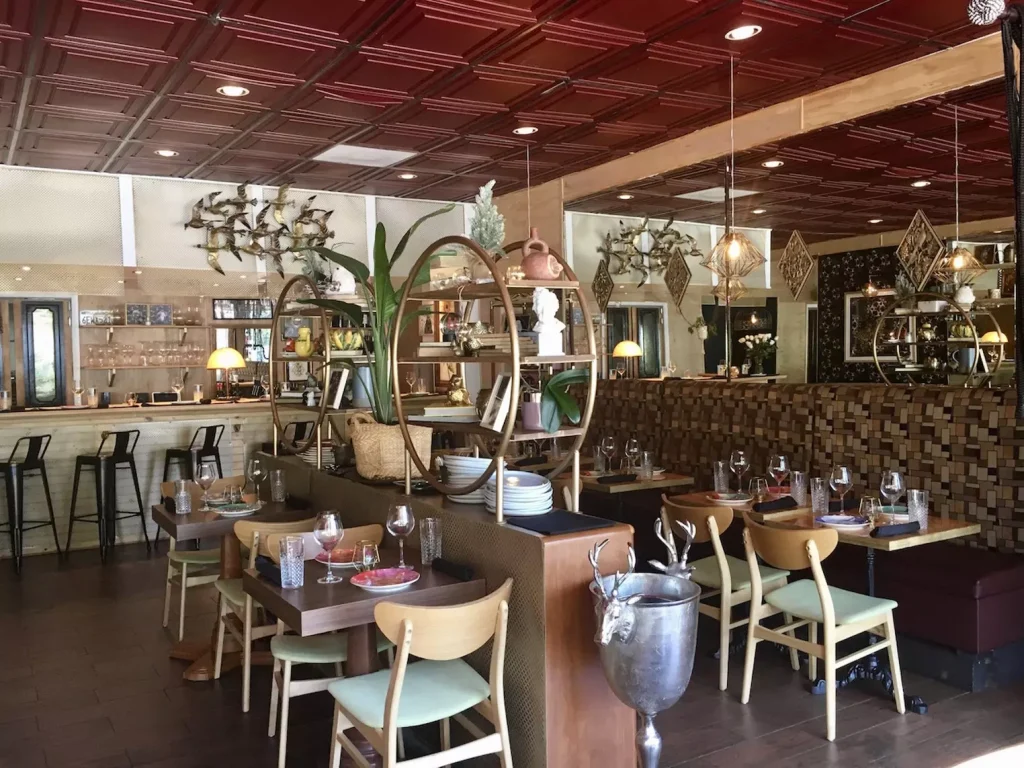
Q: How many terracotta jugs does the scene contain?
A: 1